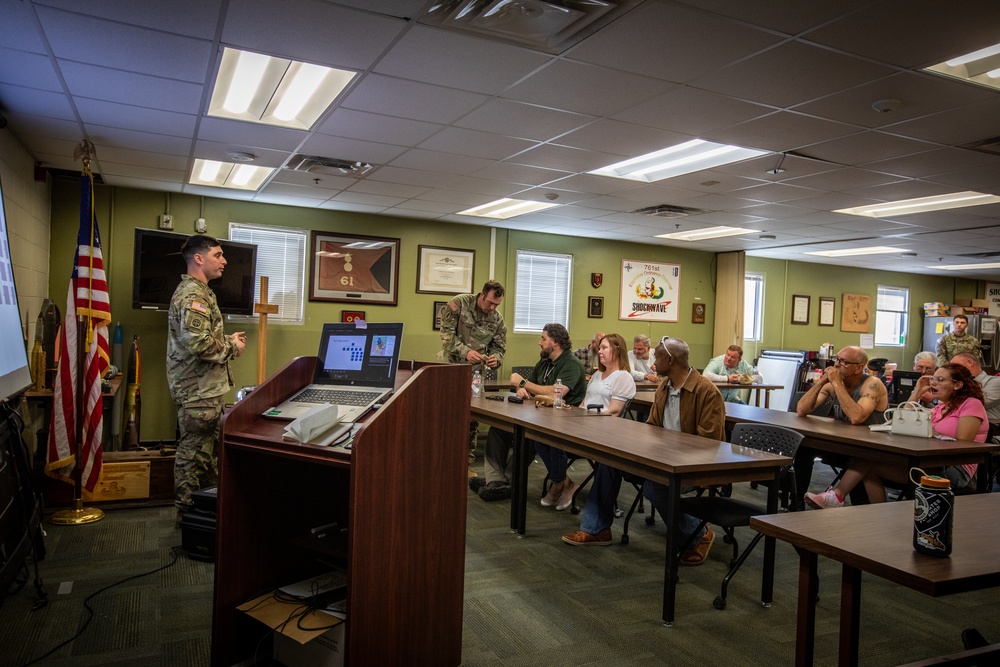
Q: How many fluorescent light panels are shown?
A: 9